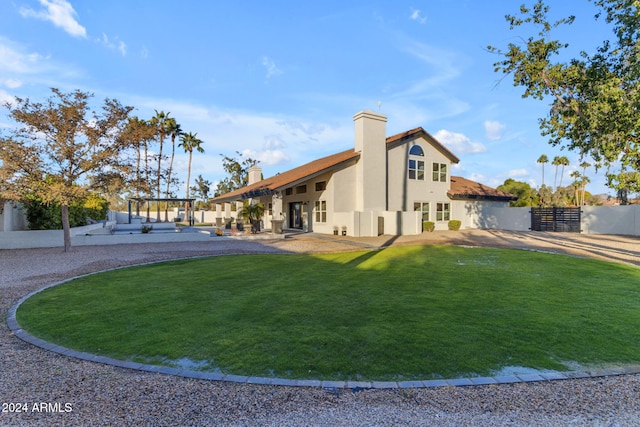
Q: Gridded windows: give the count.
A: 5